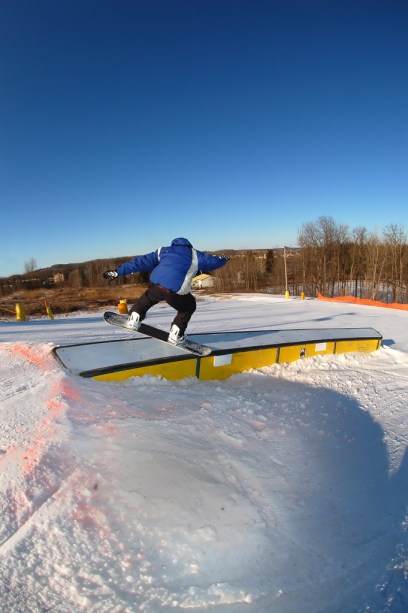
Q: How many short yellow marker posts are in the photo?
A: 5